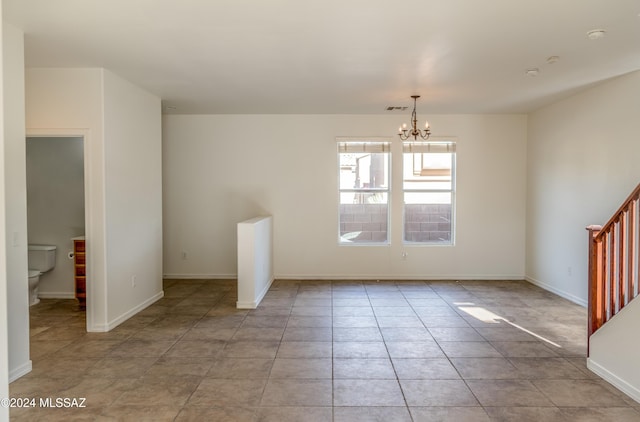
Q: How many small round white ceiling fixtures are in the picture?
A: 3